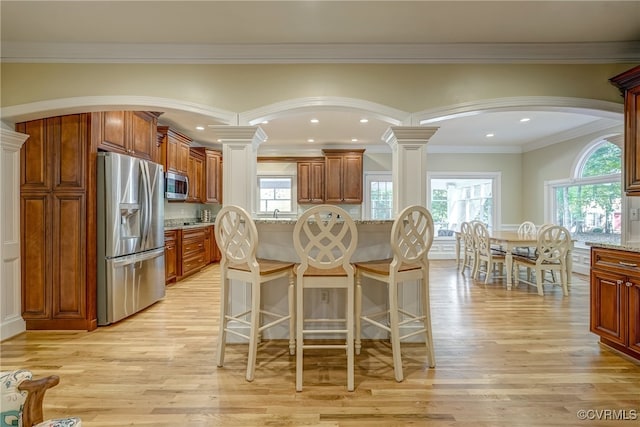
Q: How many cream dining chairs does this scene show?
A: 6